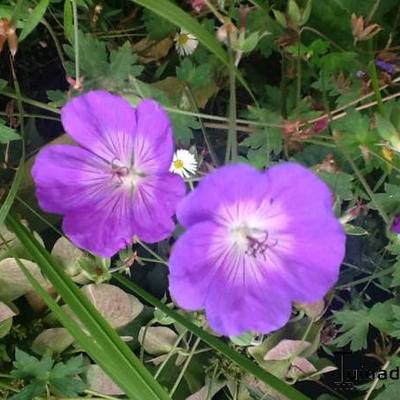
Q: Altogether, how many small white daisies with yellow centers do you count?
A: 2